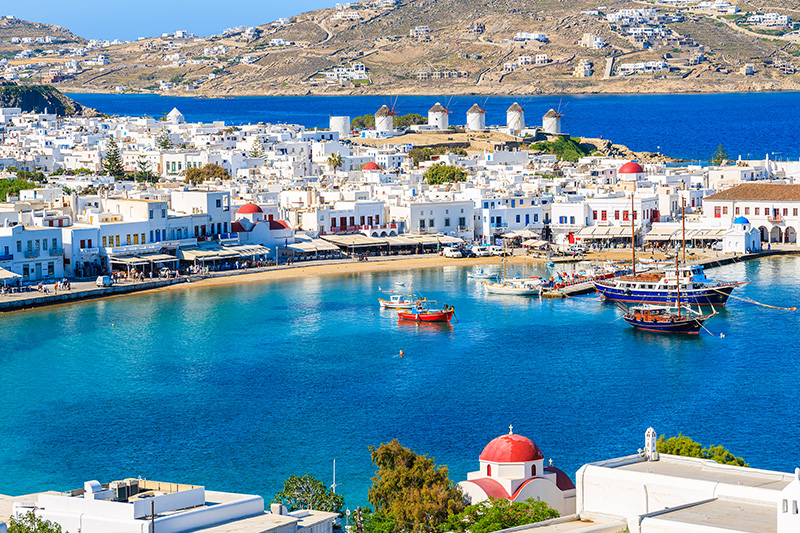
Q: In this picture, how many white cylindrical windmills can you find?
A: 5